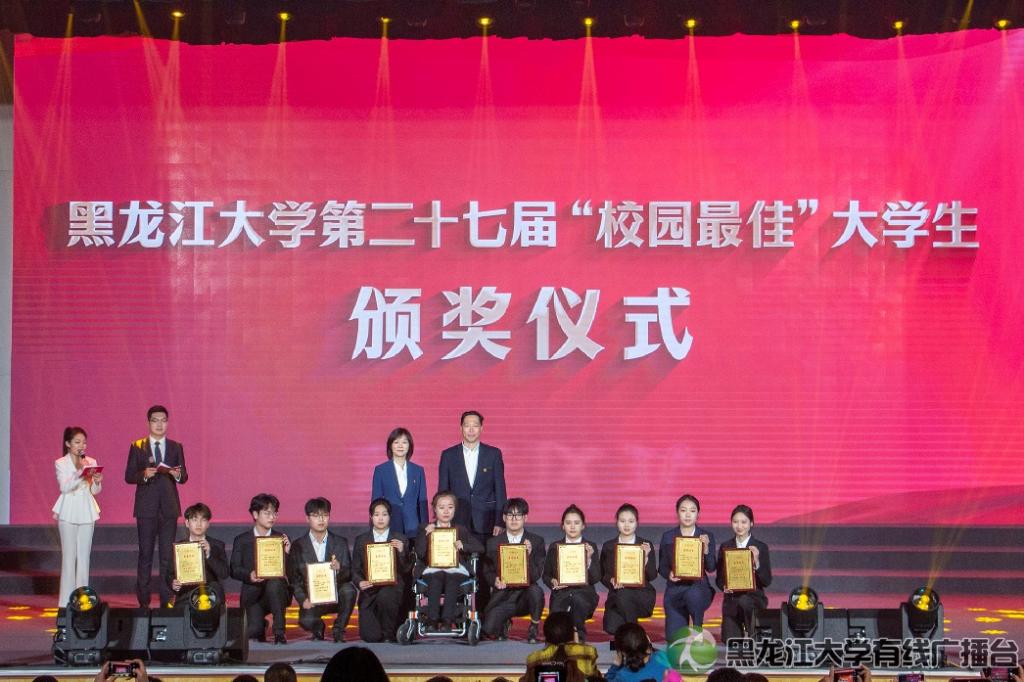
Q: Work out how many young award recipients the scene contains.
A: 10